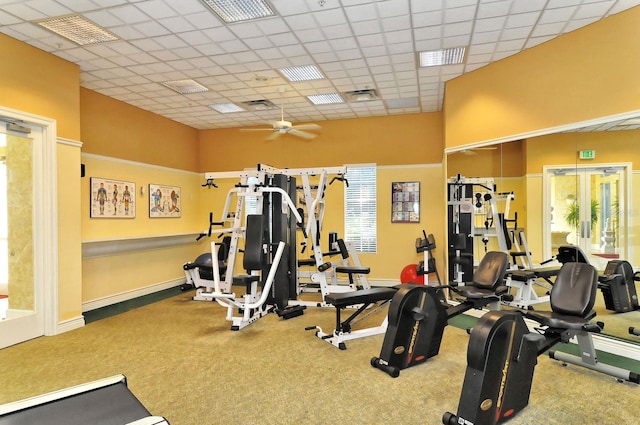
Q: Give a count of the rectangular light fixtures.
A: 7